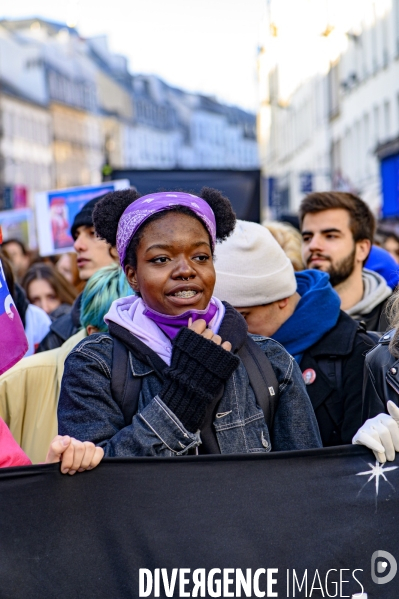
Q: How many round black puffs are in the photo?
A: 2